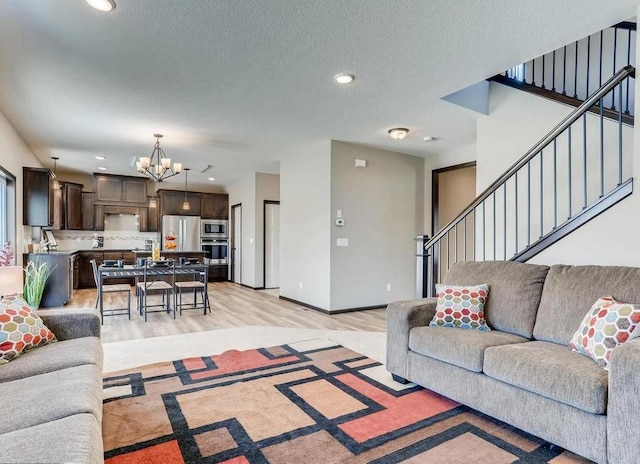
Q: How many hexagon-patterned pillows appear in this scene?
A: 3